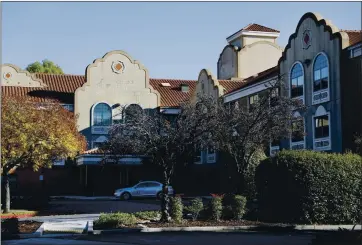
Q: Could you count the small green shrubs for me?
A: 4